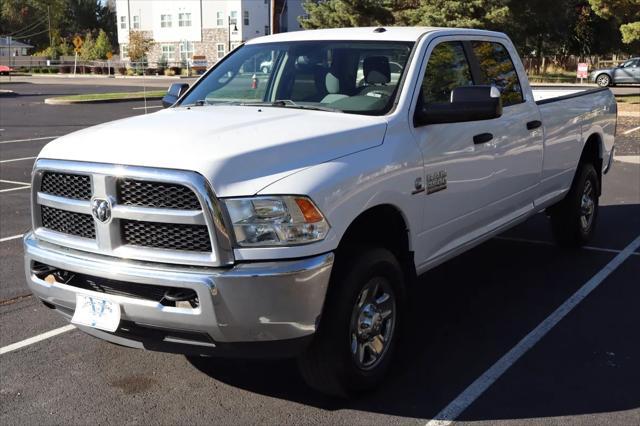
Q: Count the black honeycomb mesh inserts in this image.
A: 4